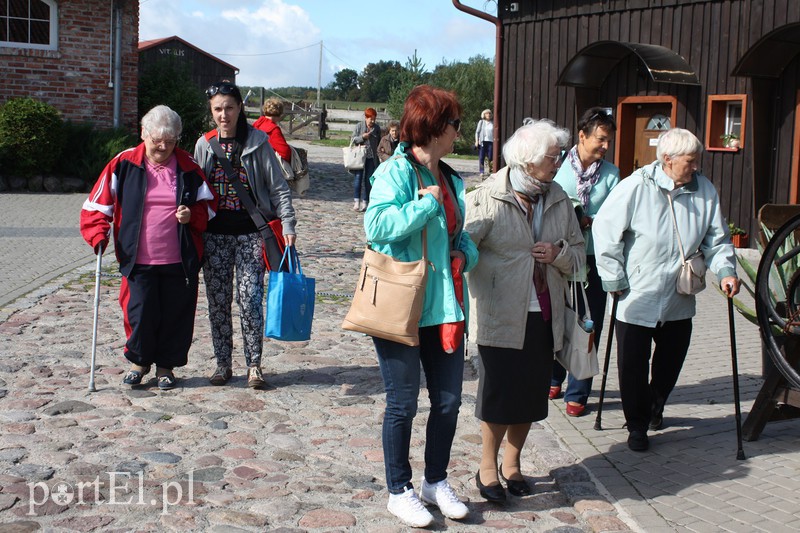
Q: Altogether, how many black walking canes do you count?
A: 2